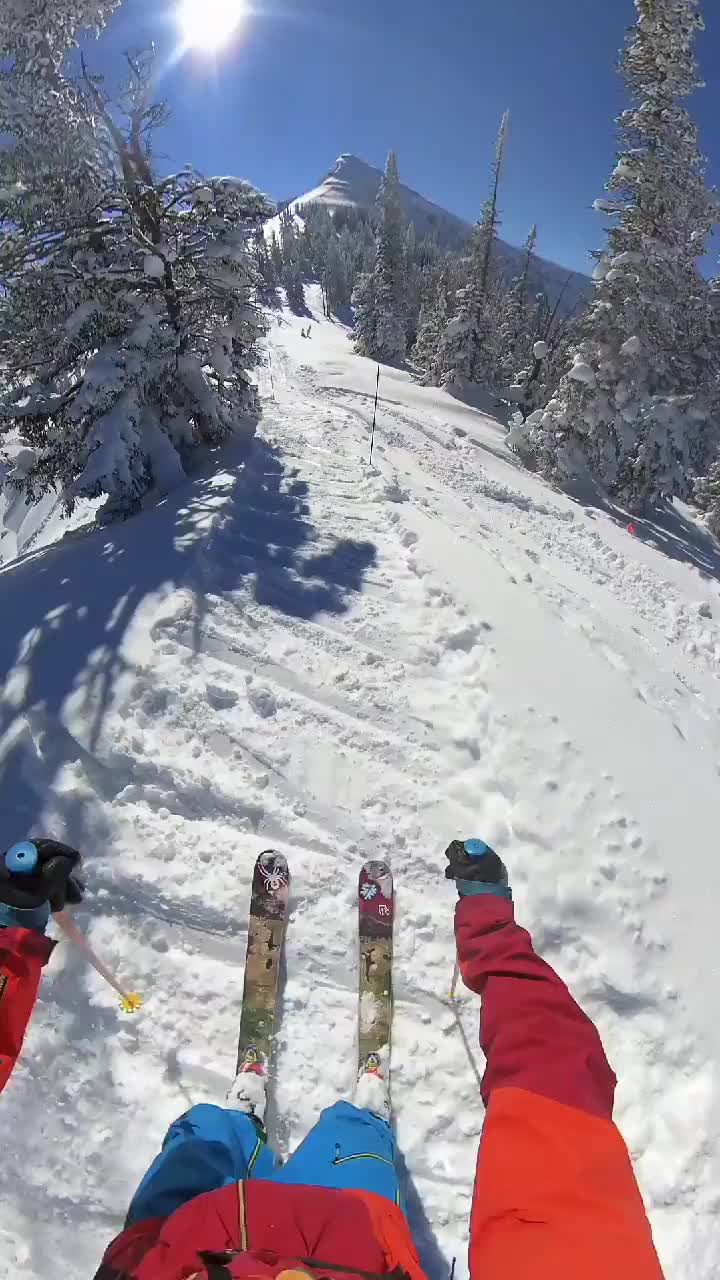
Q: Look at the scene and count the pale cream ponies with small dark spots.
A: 0